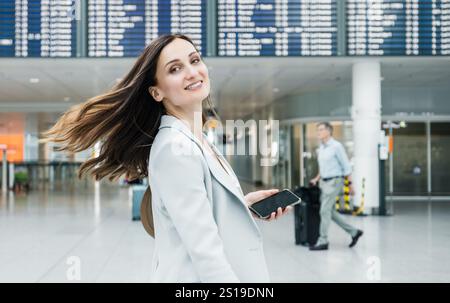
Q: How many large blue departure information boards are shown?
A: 4